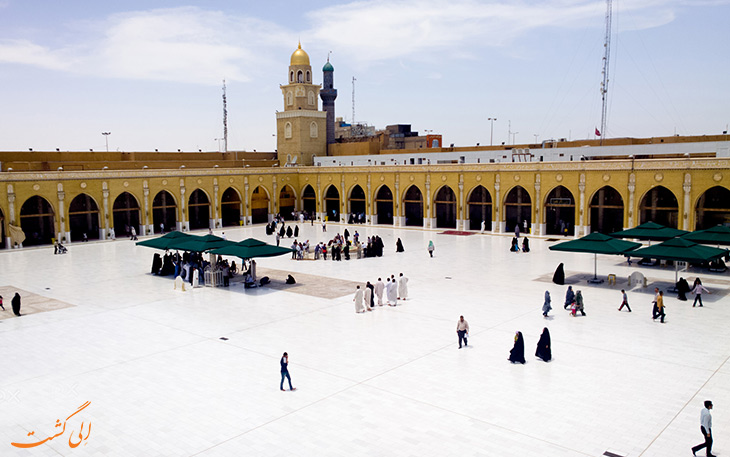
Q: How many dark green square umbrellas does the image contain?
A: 7